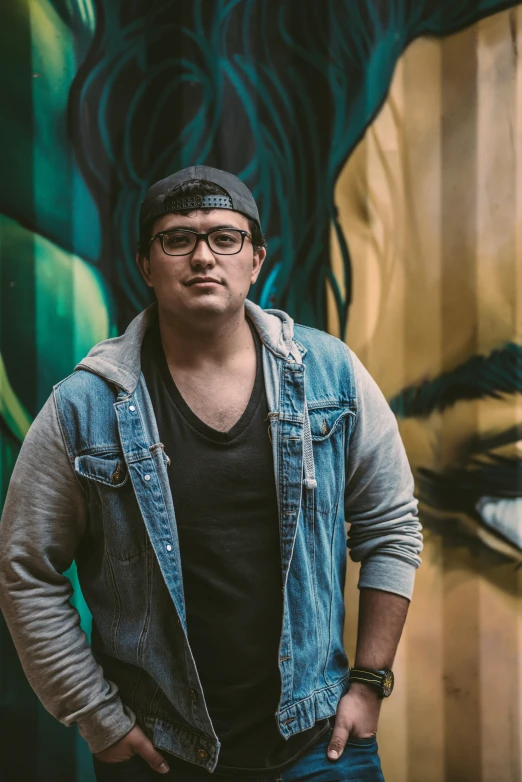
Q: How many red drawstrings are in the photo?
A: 0